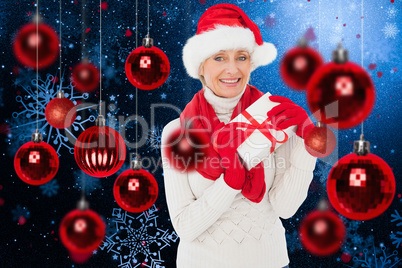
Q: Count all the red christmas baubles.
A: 14